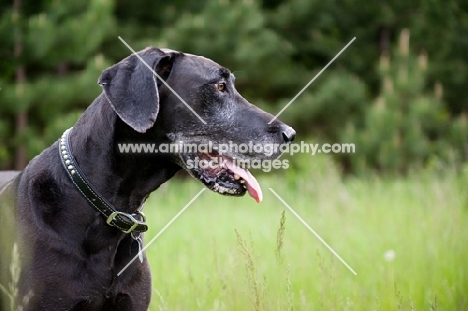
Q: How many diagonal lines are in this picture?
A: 4